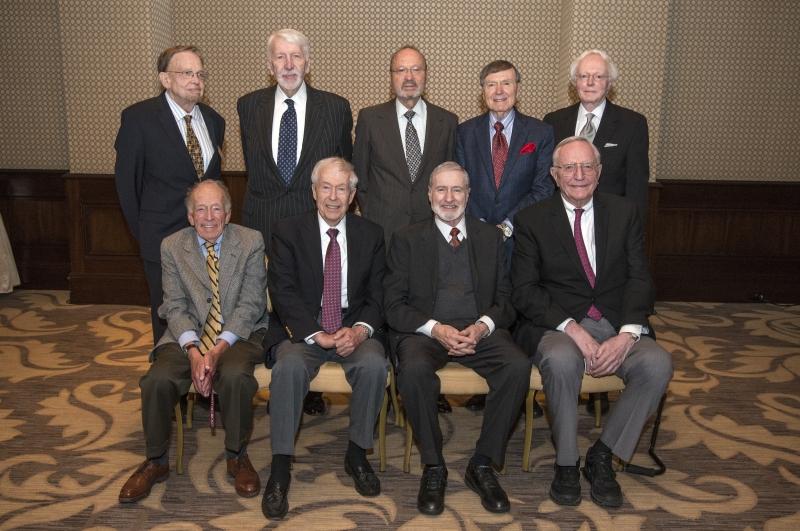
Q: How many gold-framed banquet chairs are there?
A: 4